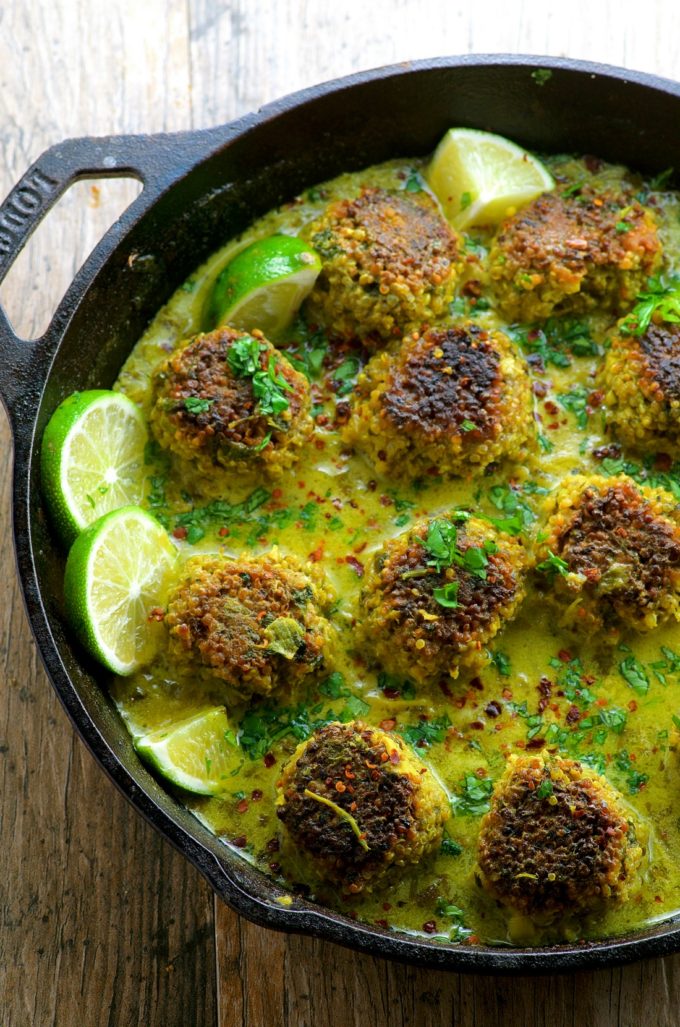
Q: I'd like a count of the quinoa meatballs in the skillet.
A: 10